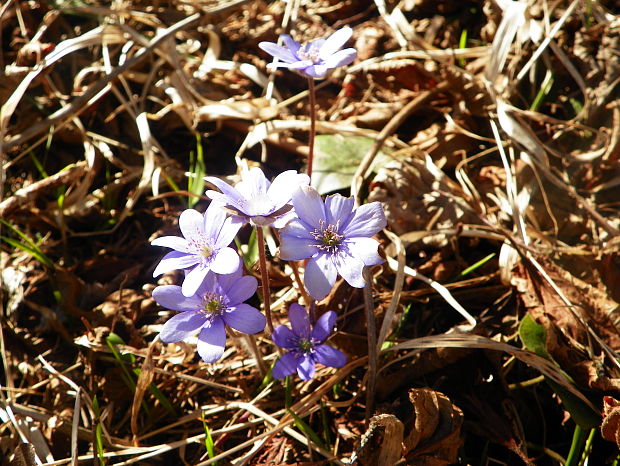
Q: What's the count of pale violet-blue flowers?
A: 6